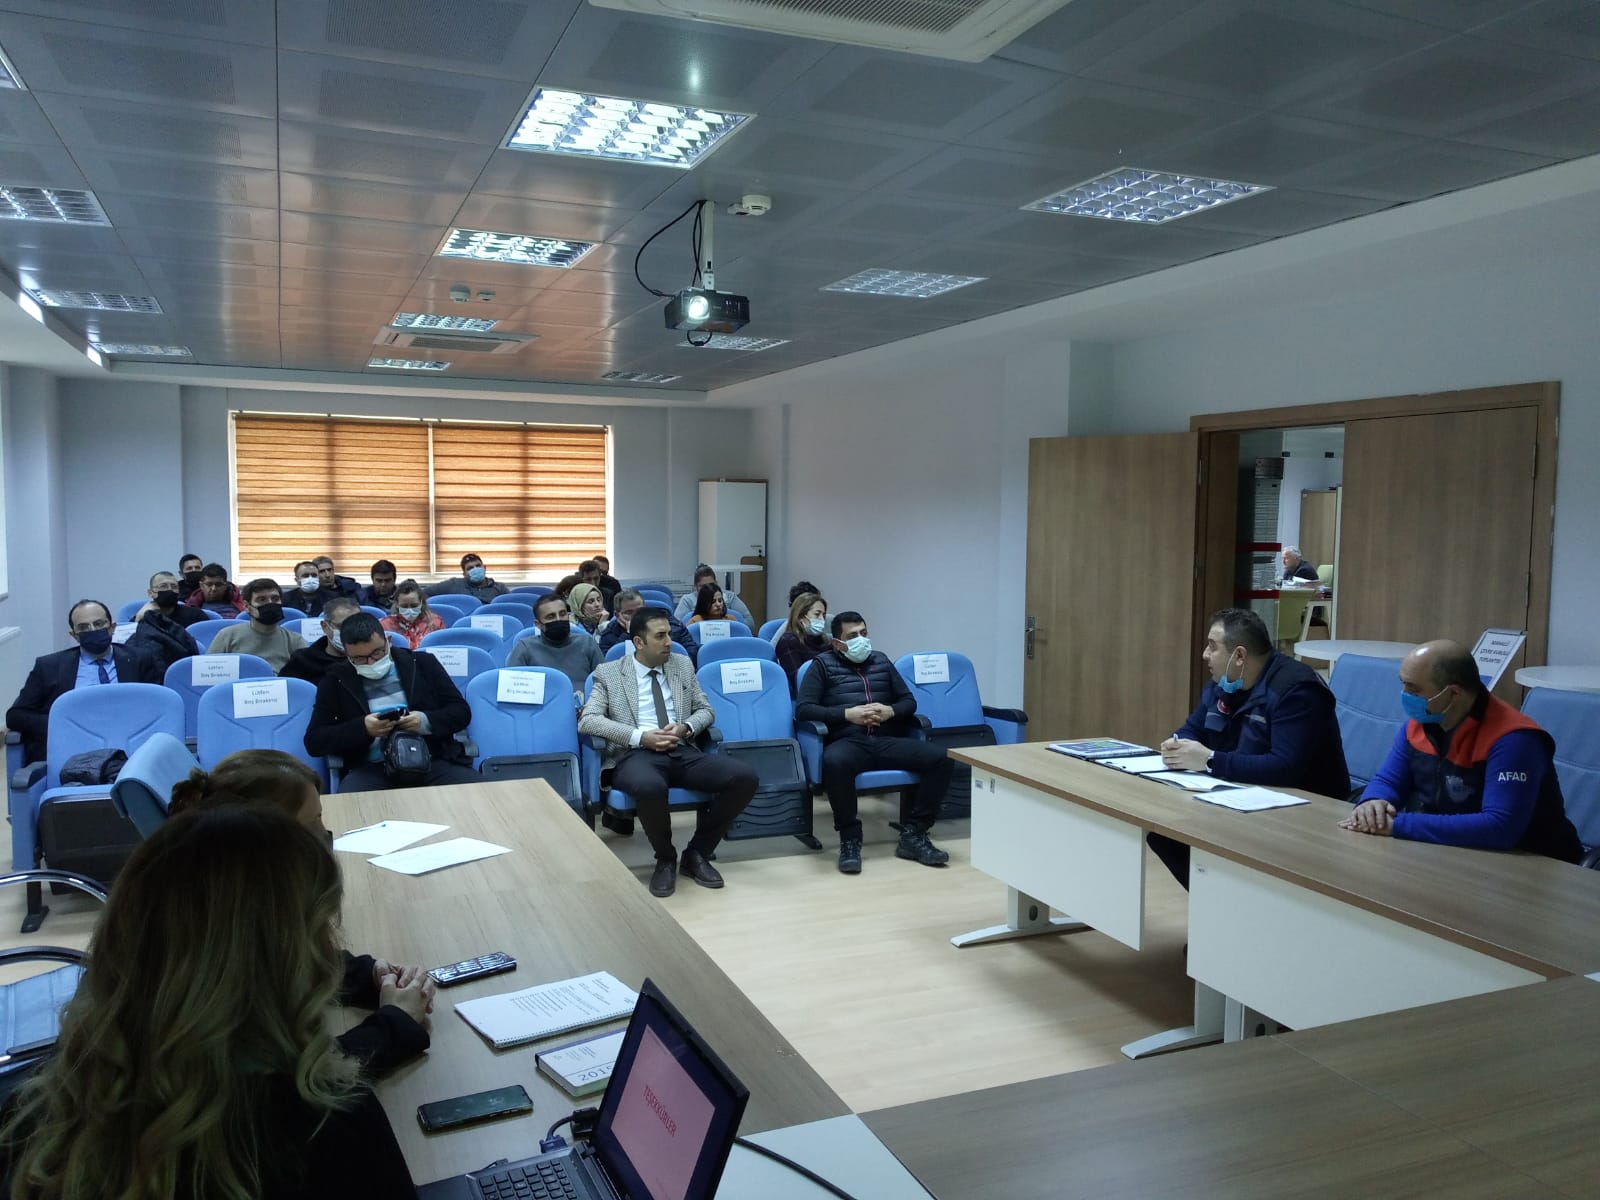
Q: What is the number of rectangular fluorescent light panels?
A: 12